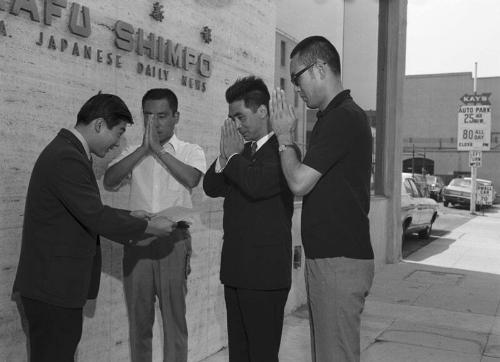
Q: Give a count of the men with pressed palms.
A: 3